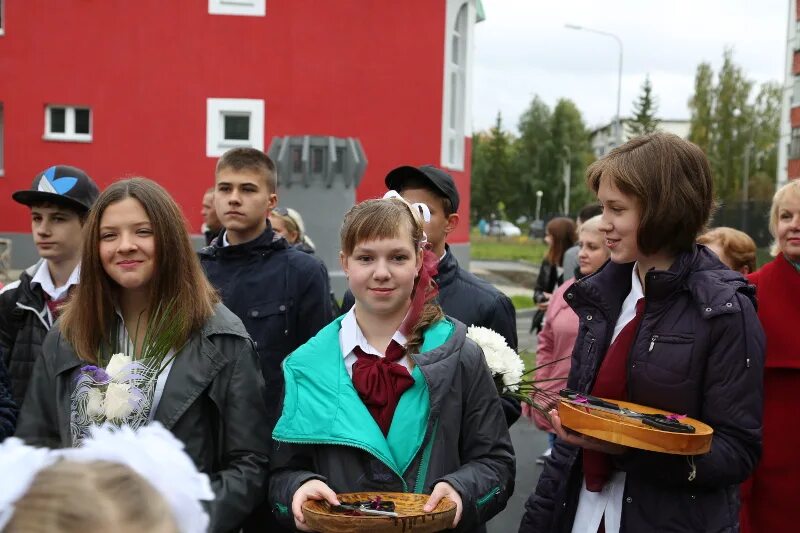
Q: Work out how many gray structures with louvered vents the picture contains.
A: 1